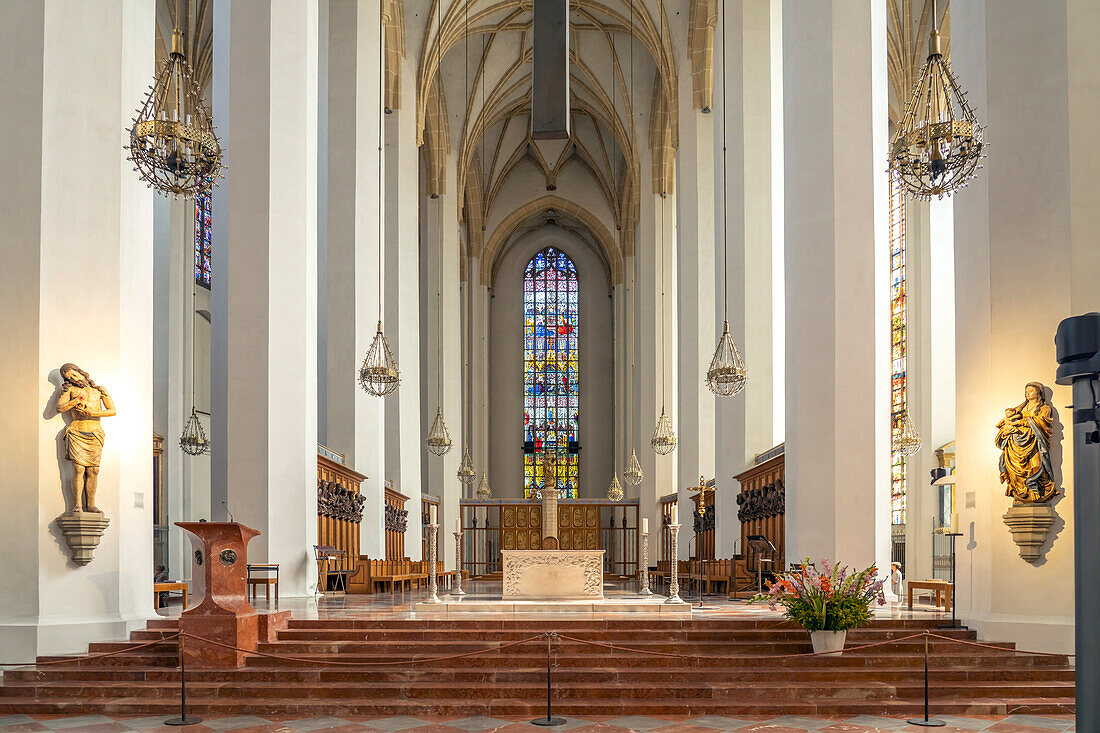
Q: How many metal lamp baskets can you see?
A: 12